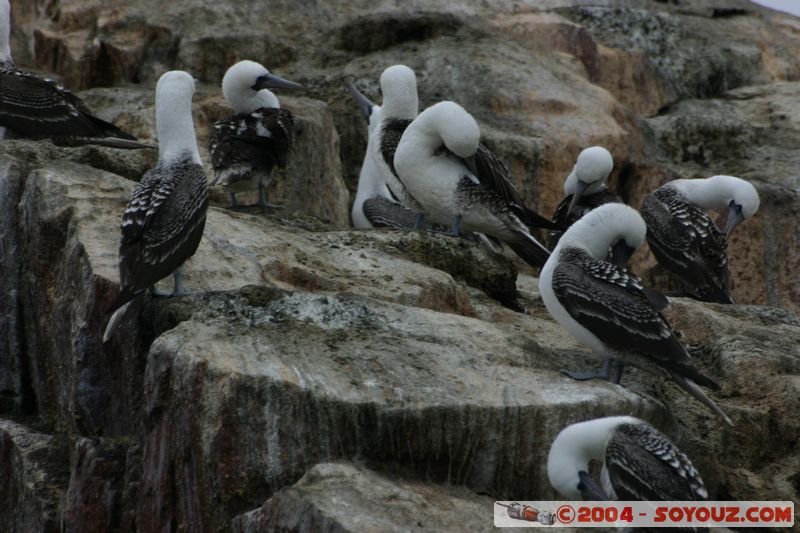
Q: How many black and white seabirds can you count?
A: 10